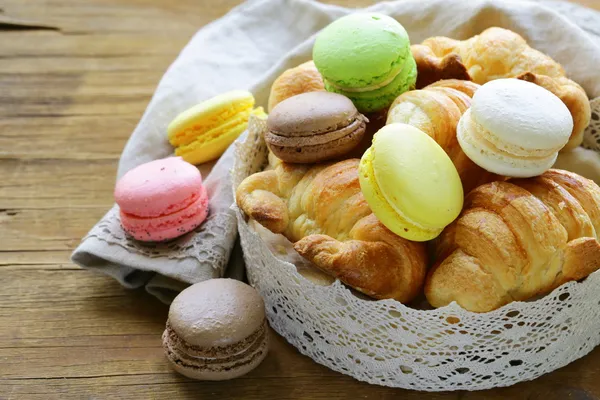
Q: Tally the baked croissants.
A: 5